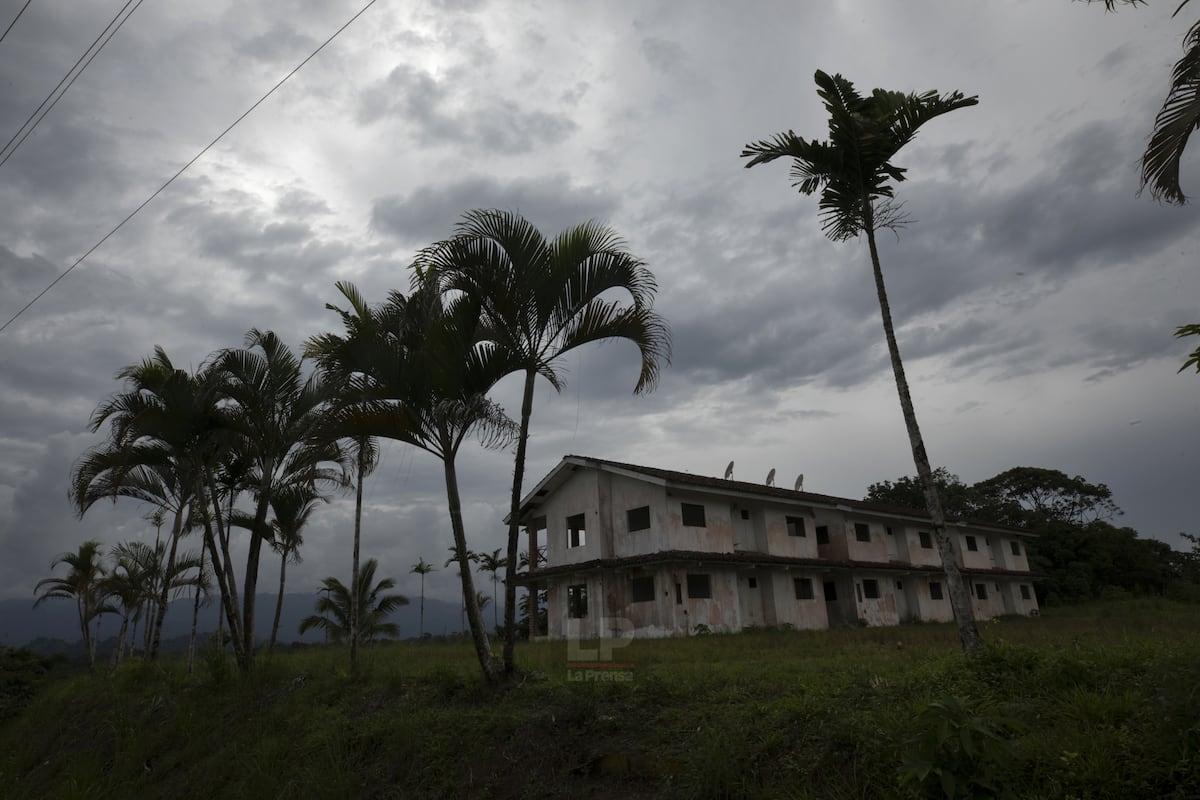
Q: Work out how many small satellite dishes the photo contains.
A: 3